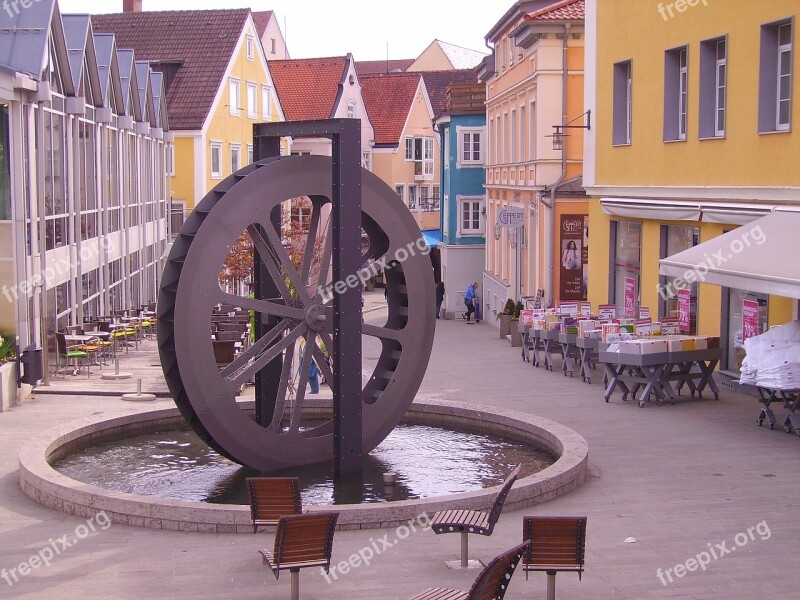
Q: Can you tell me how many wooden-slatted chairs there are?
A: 5